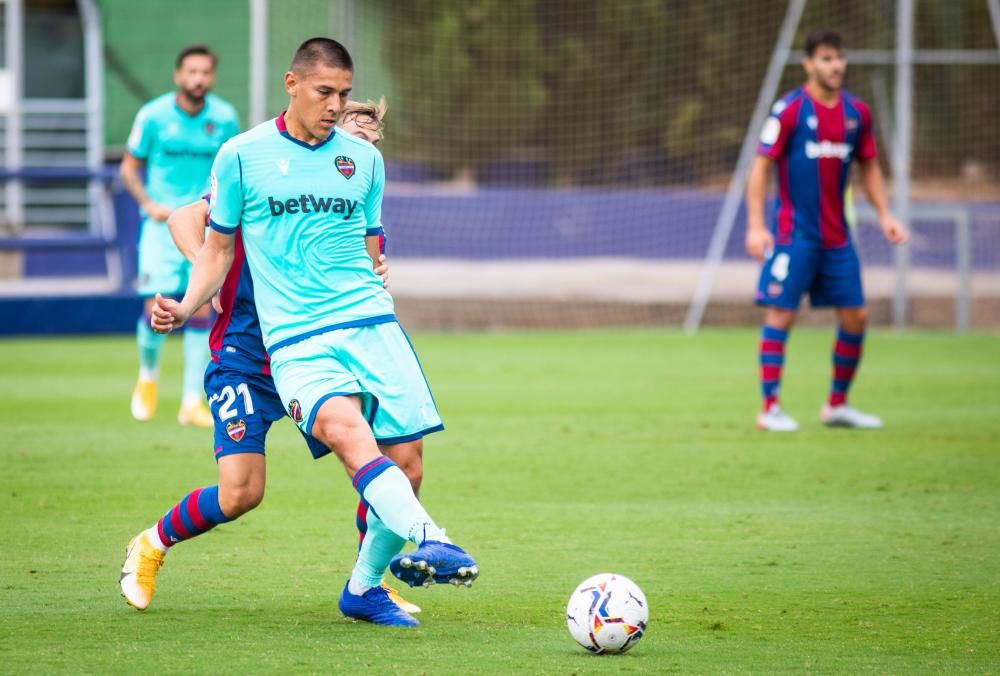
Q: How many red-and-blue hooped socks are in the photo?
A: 4